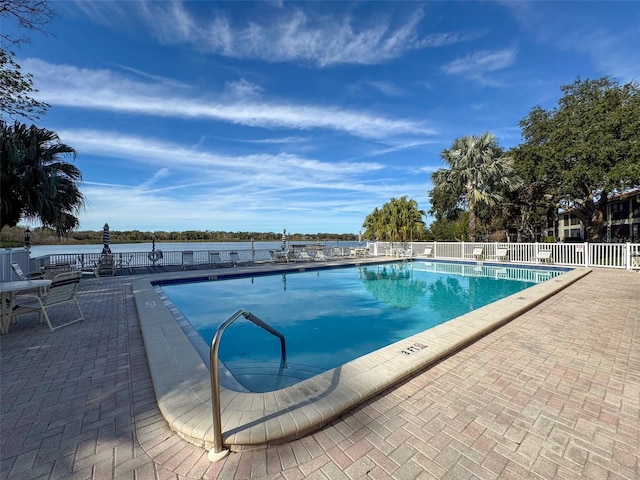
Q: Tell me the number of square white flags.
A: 0